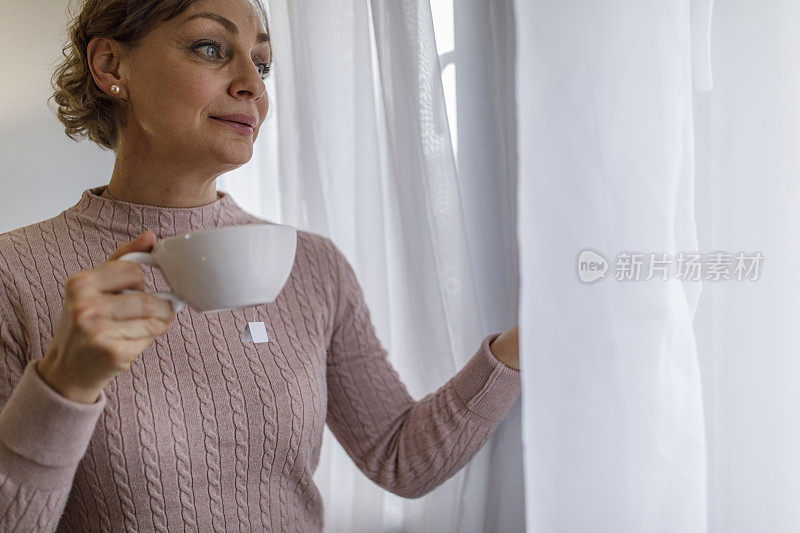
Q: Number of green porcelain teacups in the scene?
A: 0